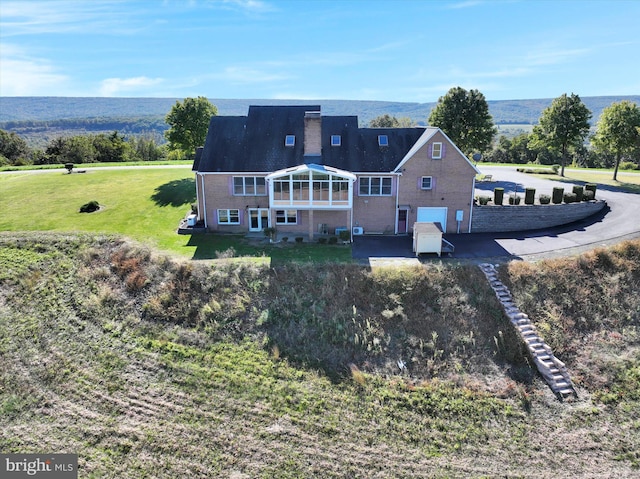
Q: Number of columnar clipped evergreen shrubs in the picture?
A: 5